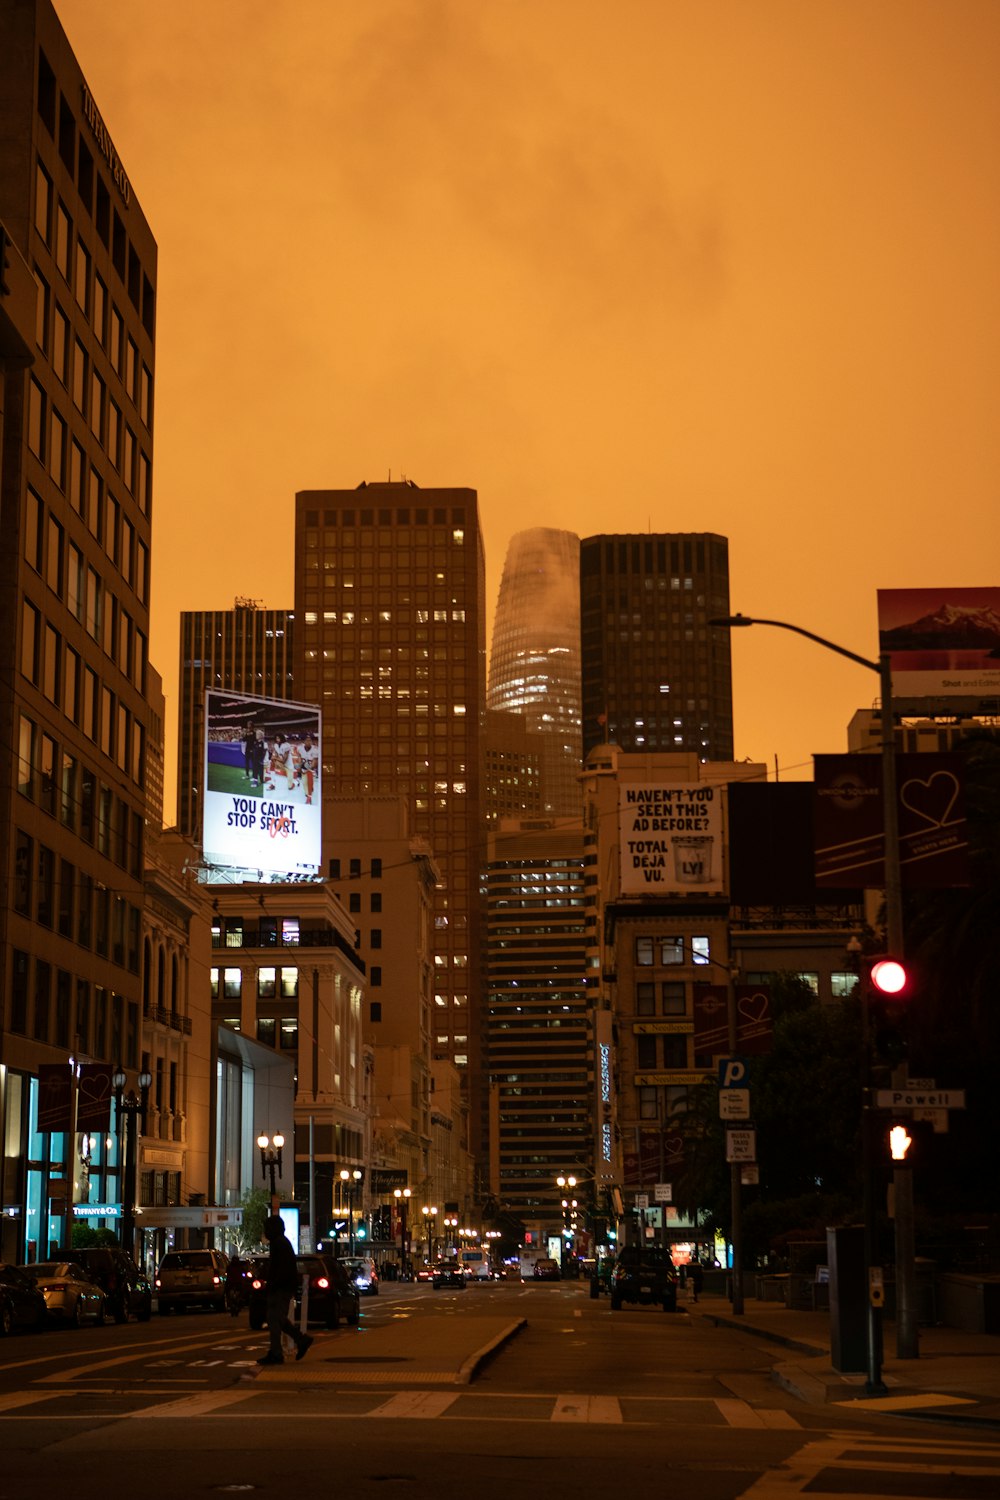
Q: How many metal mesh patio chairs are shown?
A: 0